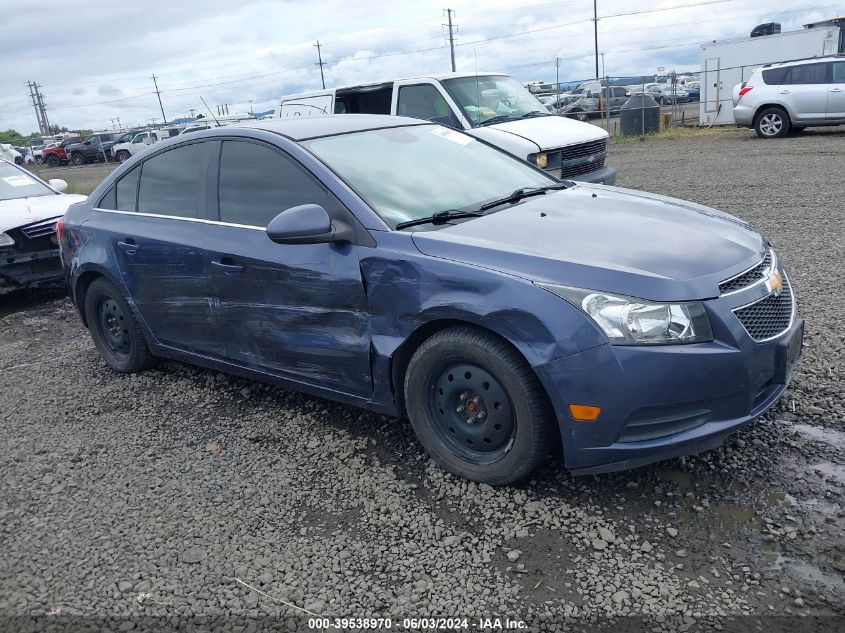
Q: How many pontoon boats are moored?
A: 0